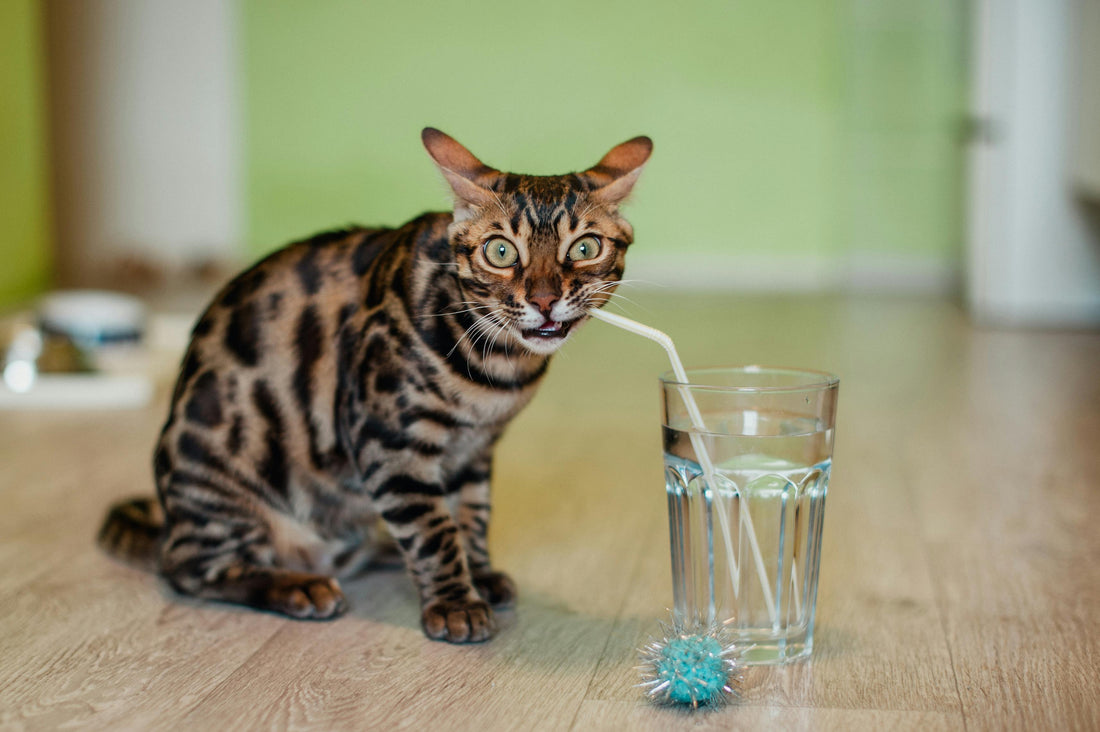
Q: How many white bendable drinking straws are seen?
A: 1